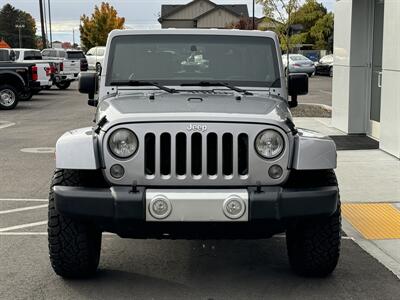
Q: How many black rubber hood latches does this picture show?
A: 2